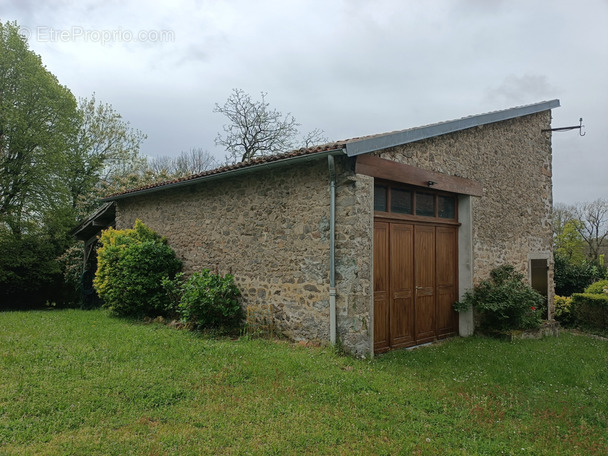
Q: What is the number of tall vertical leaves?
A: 4